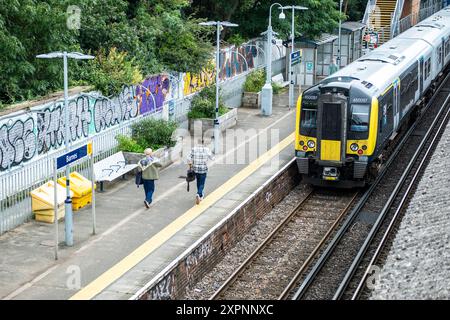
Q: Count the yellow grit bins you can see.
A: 2